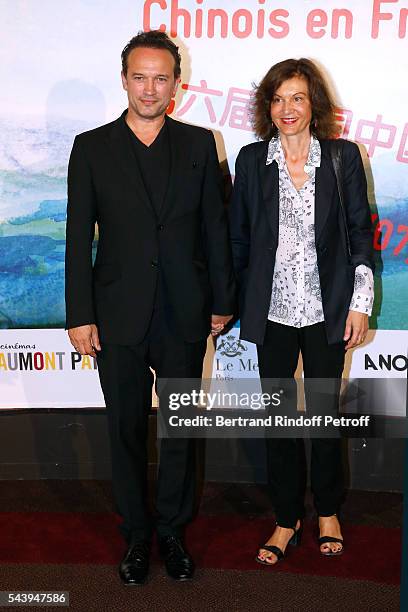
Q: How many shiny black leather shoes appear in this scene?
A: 2